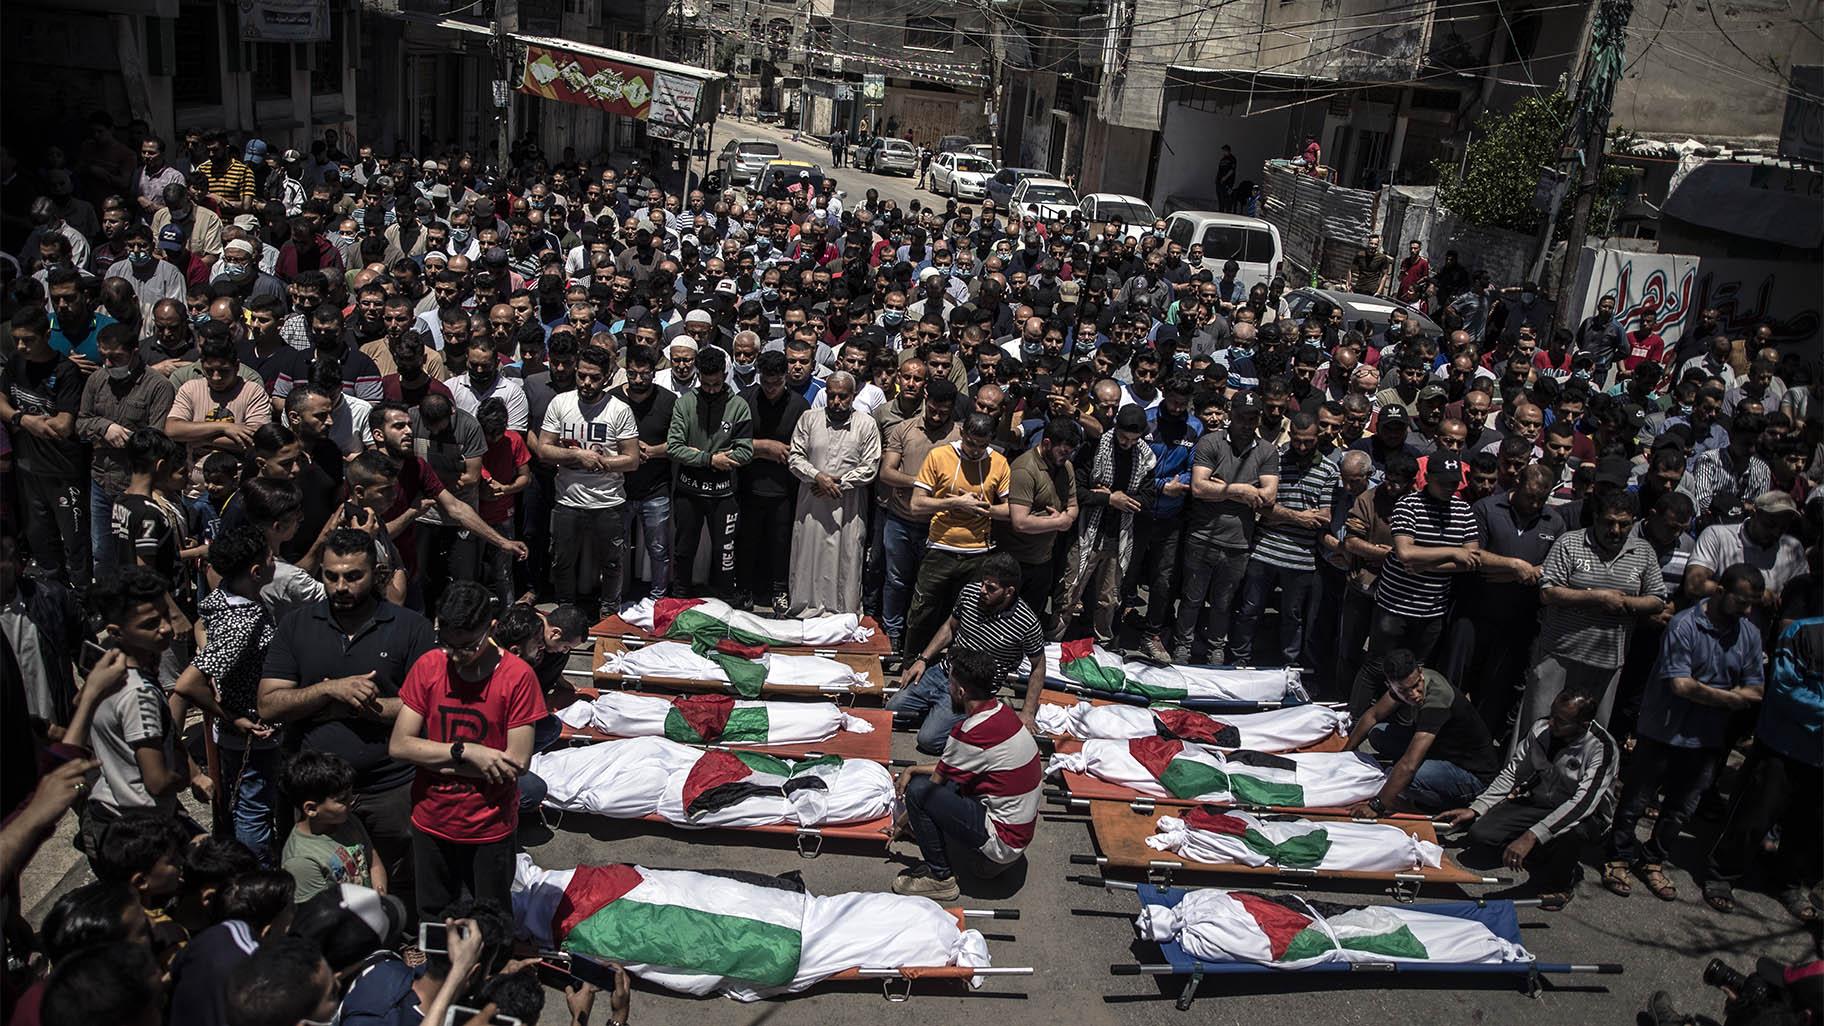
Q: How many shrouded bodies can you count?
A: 10